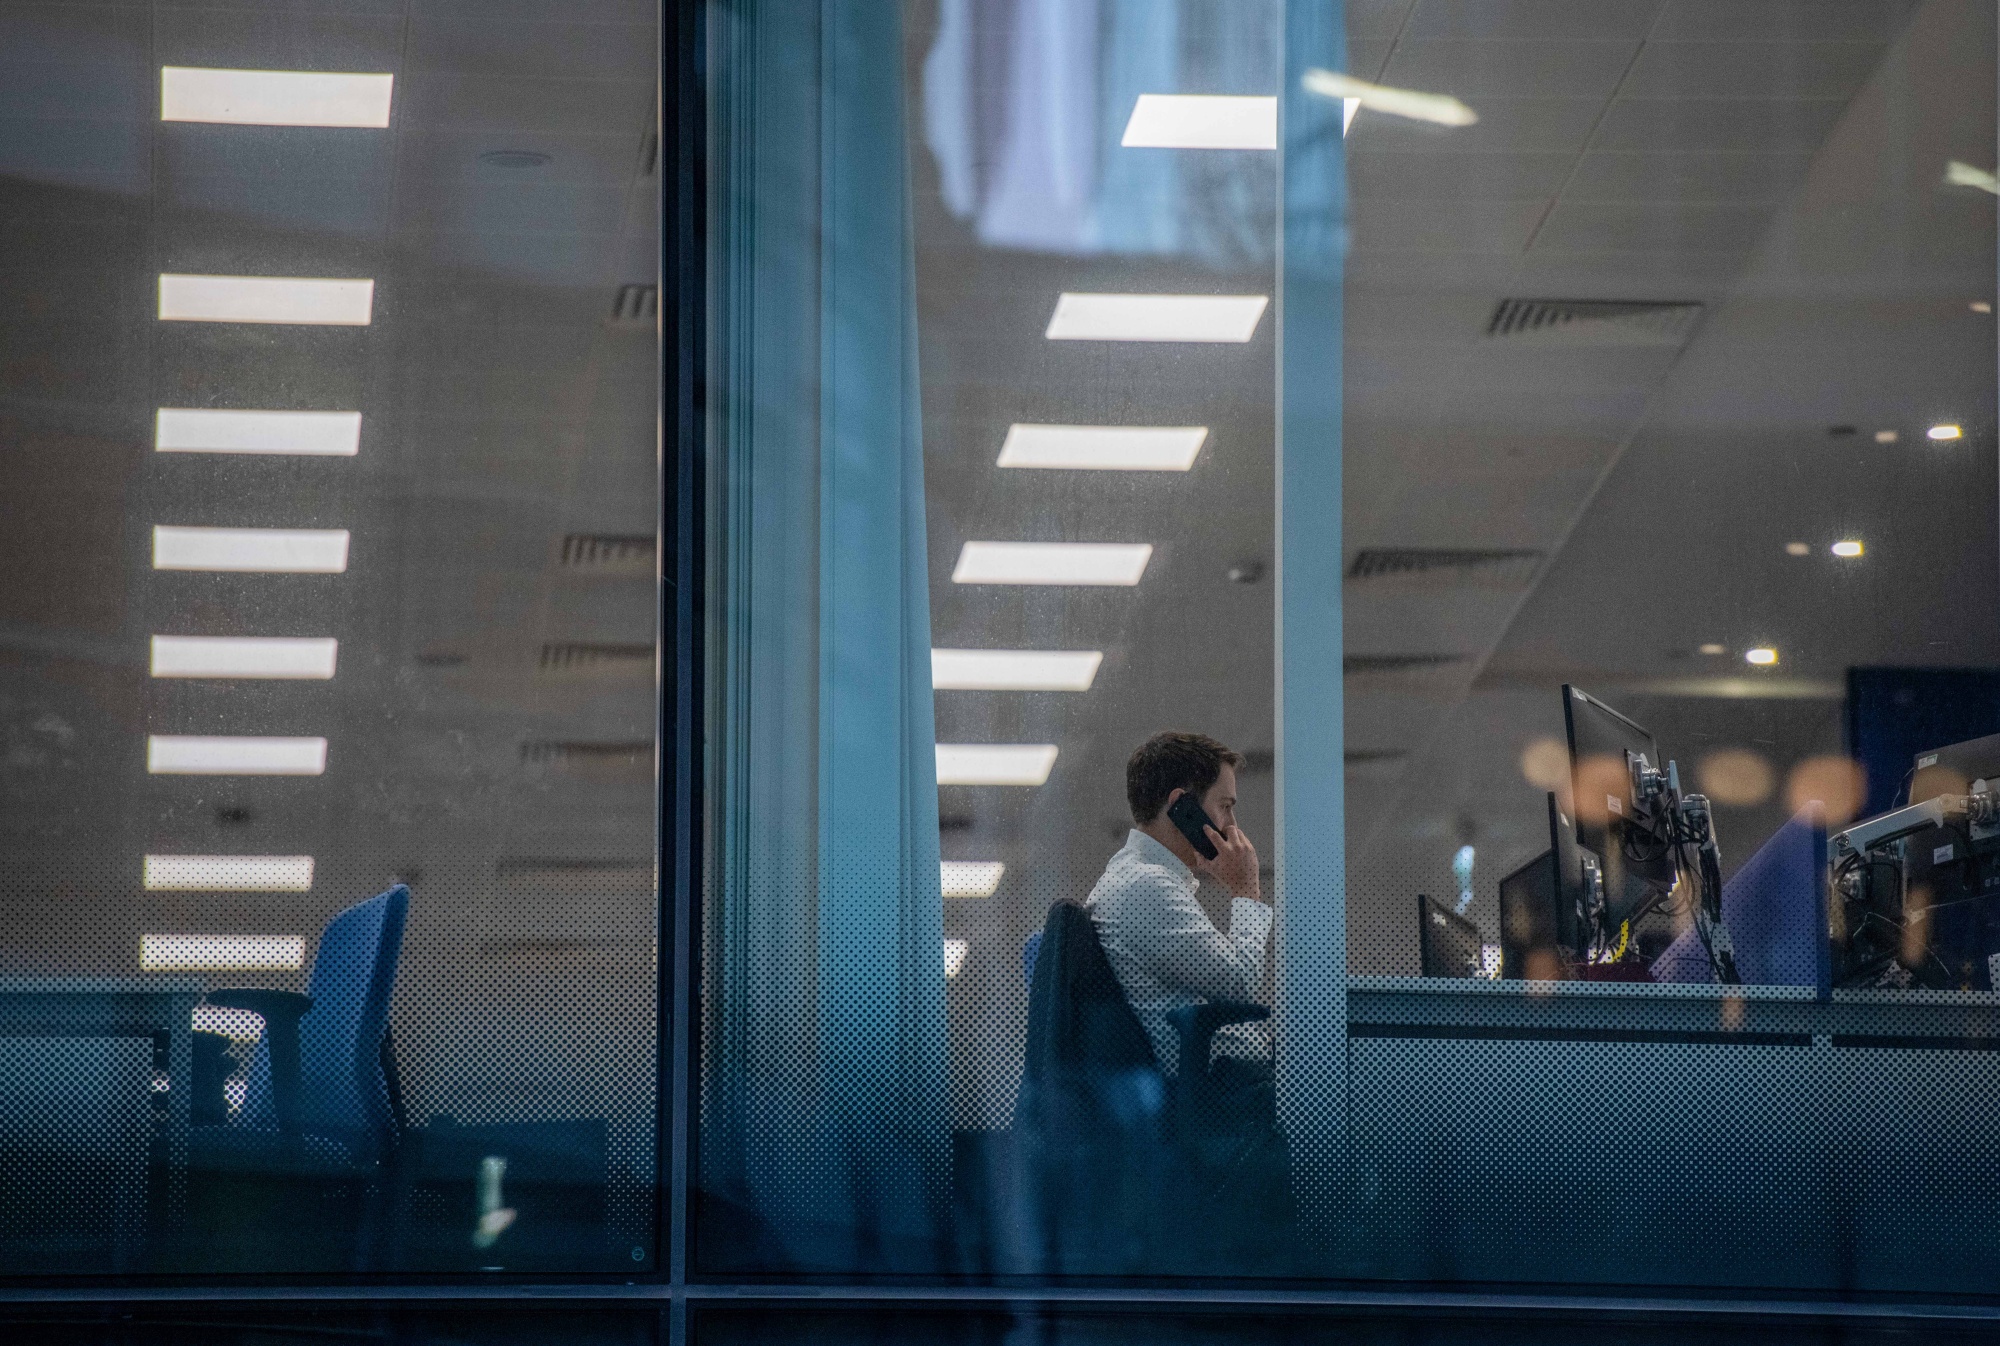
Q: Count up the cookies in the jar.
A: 0